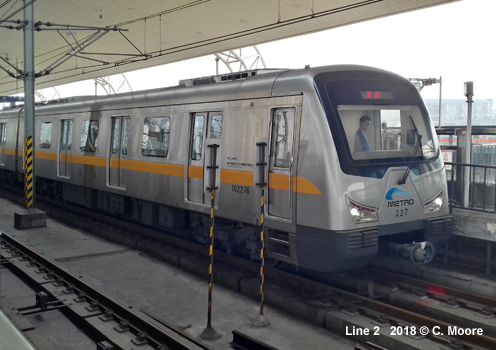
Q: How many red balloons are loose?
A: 0